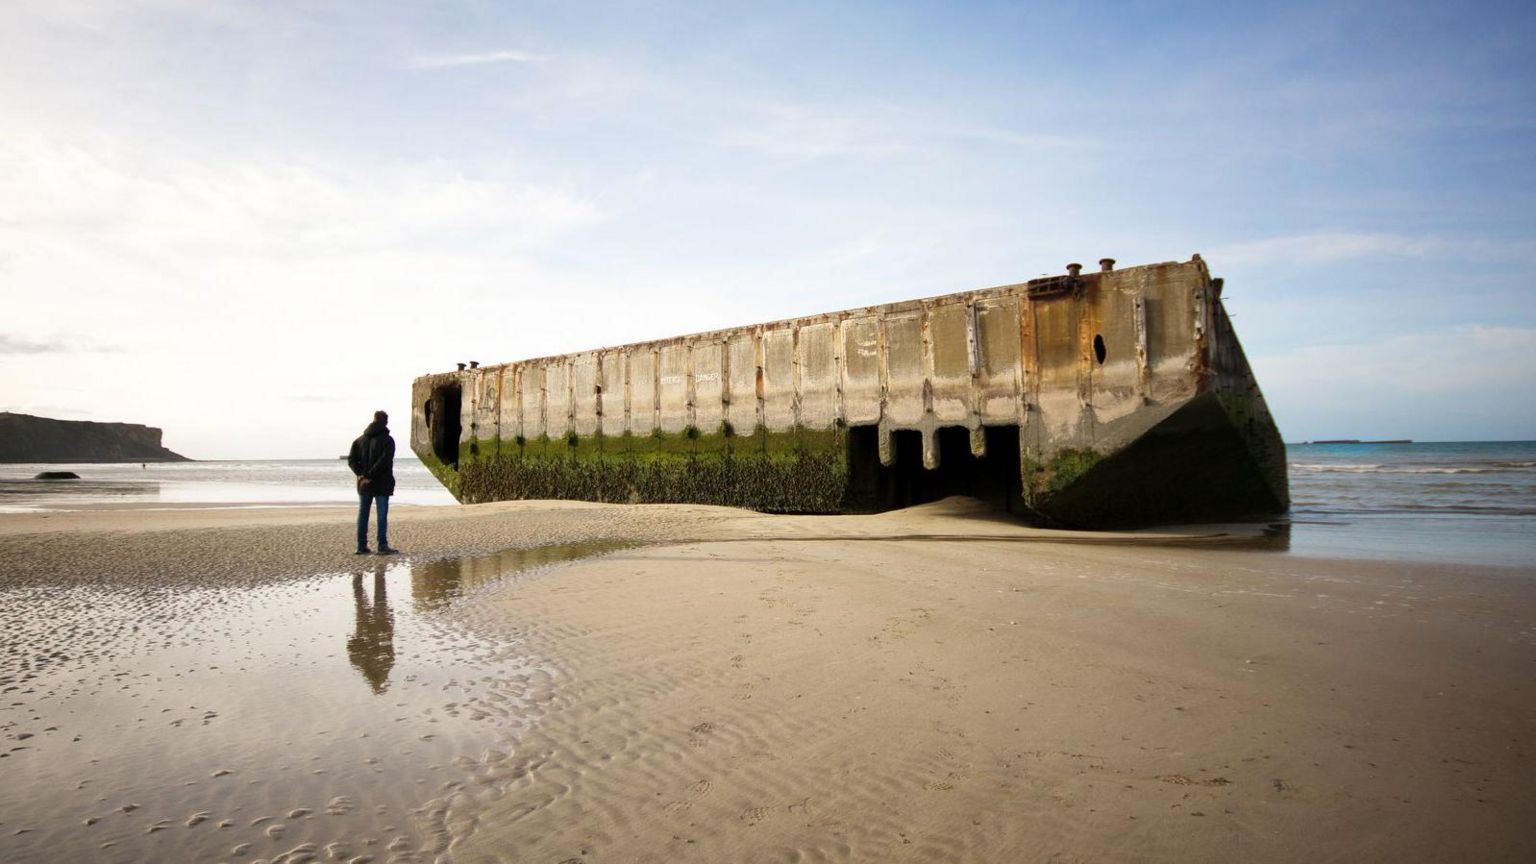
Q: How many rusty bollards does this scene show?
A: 4